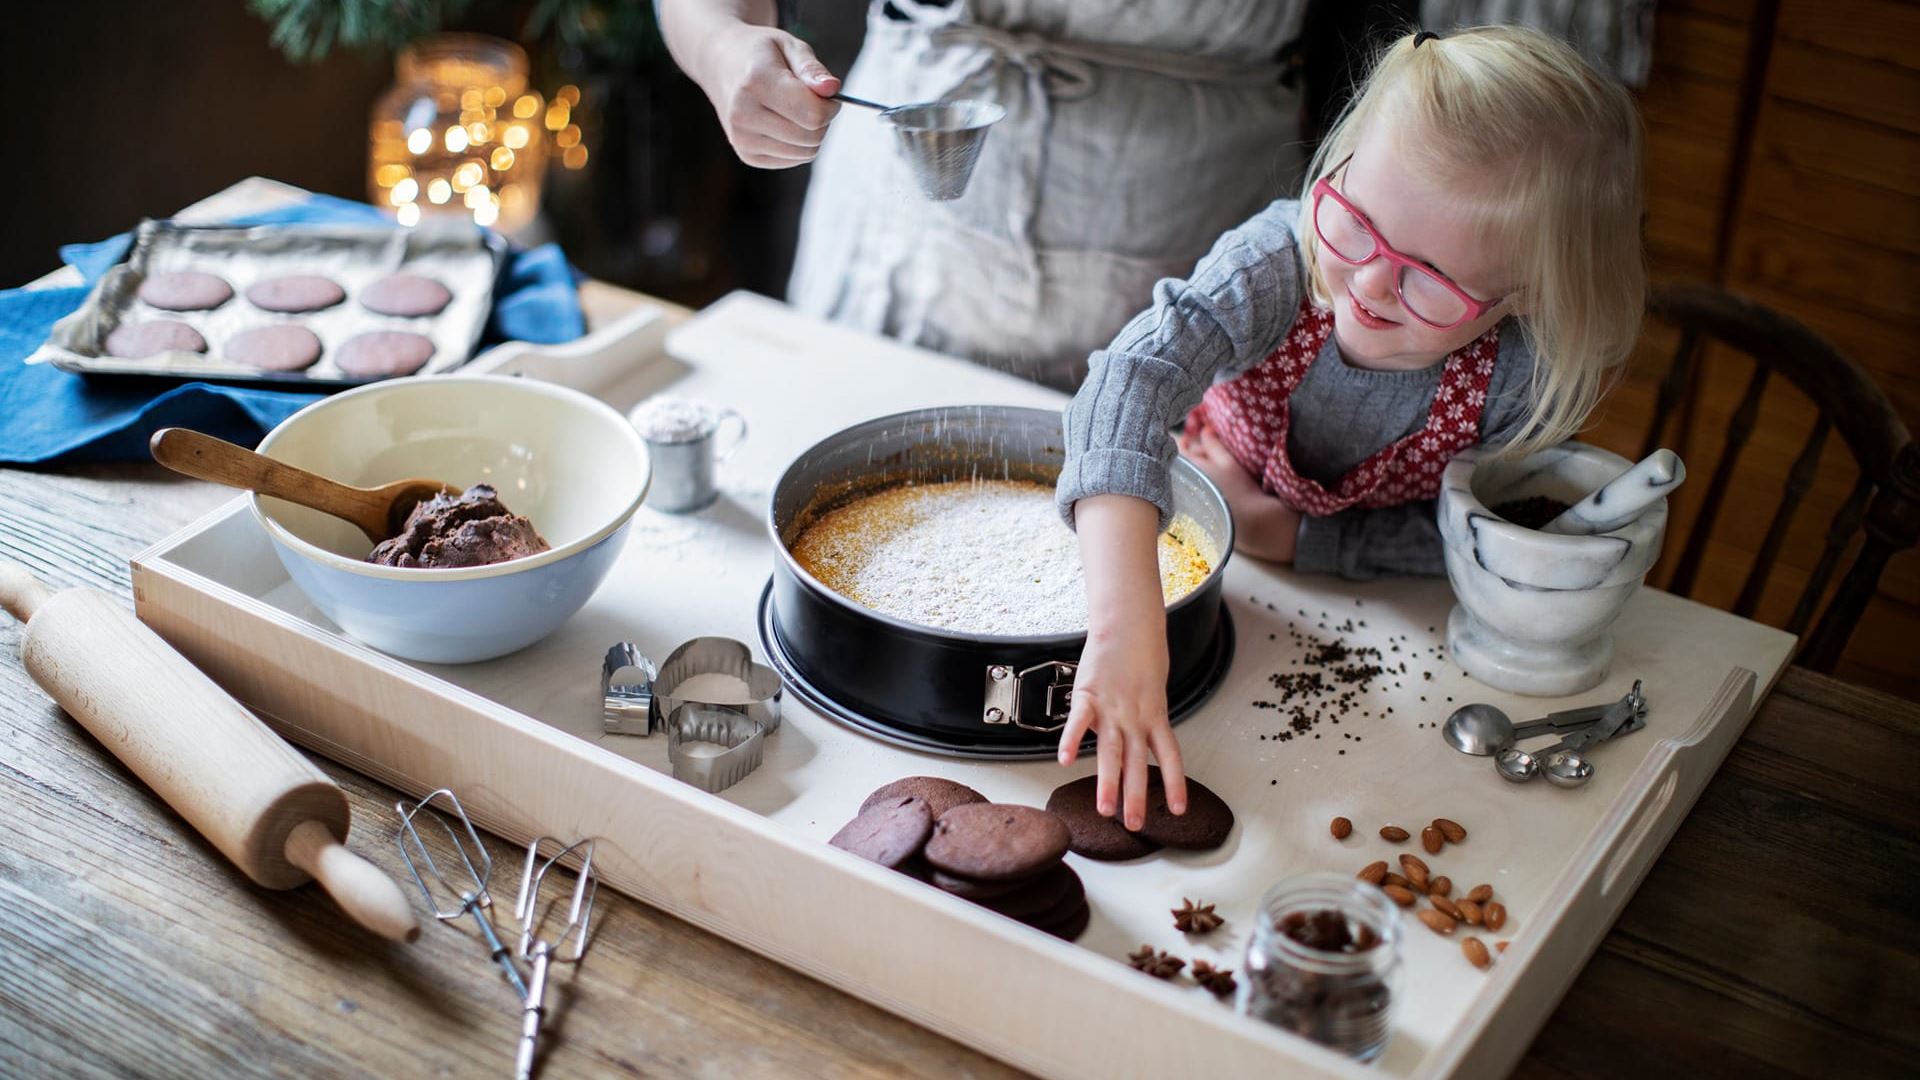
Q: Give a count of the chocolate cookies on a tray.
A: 6